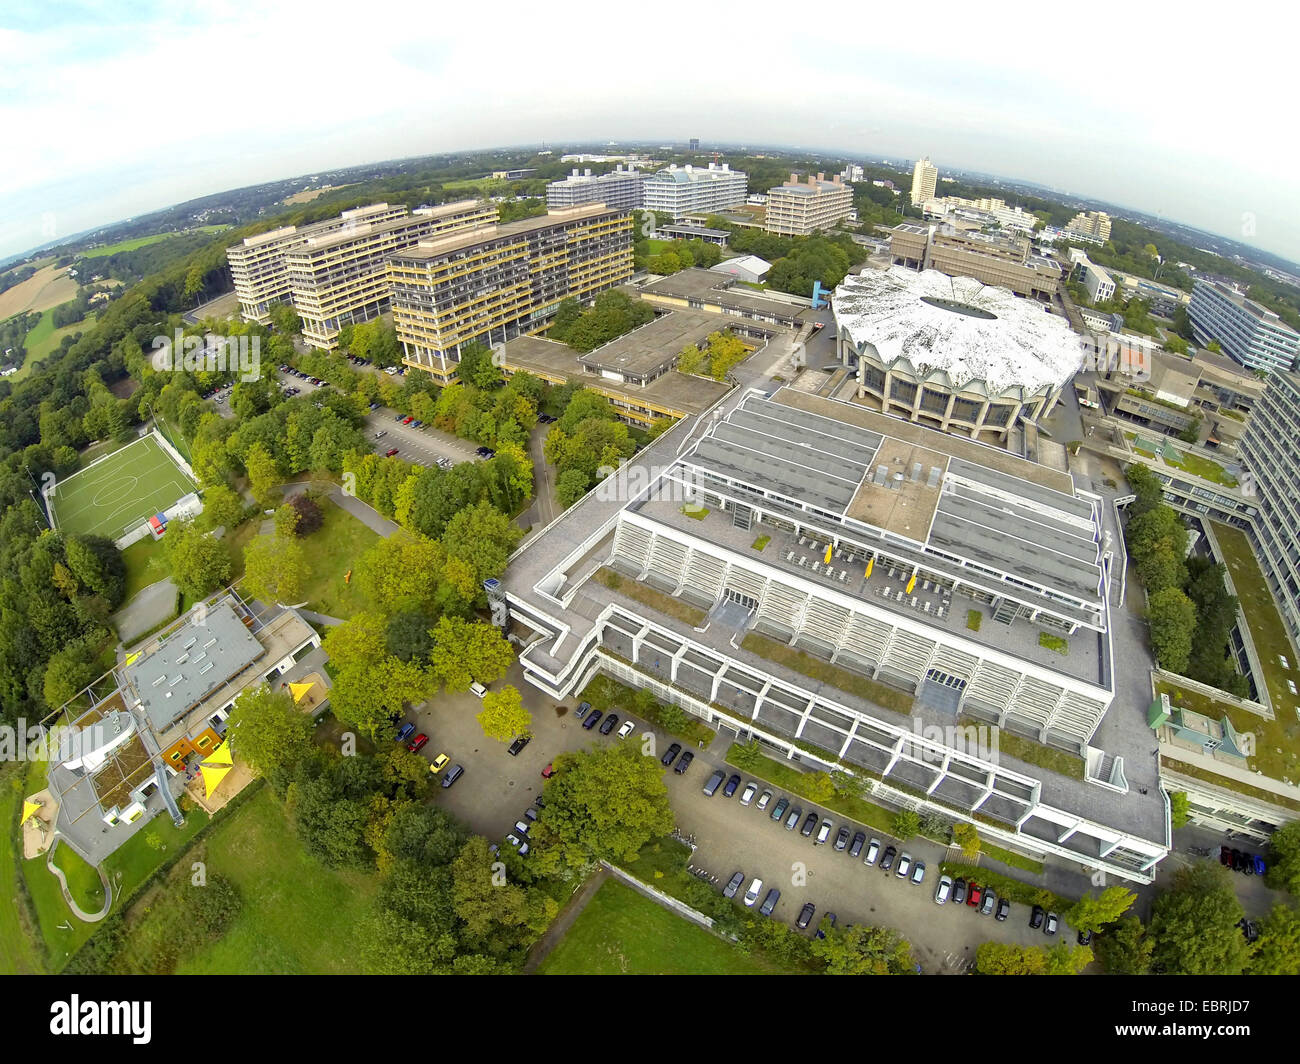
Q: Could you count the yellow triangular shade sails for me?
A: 5